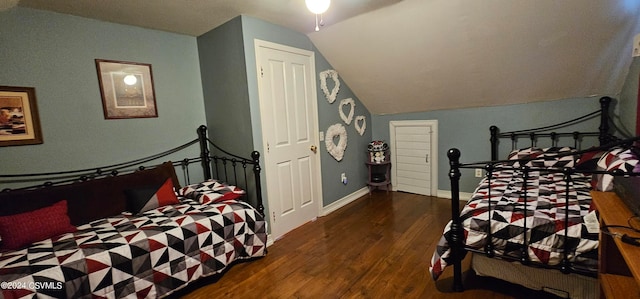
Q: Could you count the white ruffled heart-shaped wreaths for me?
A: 4